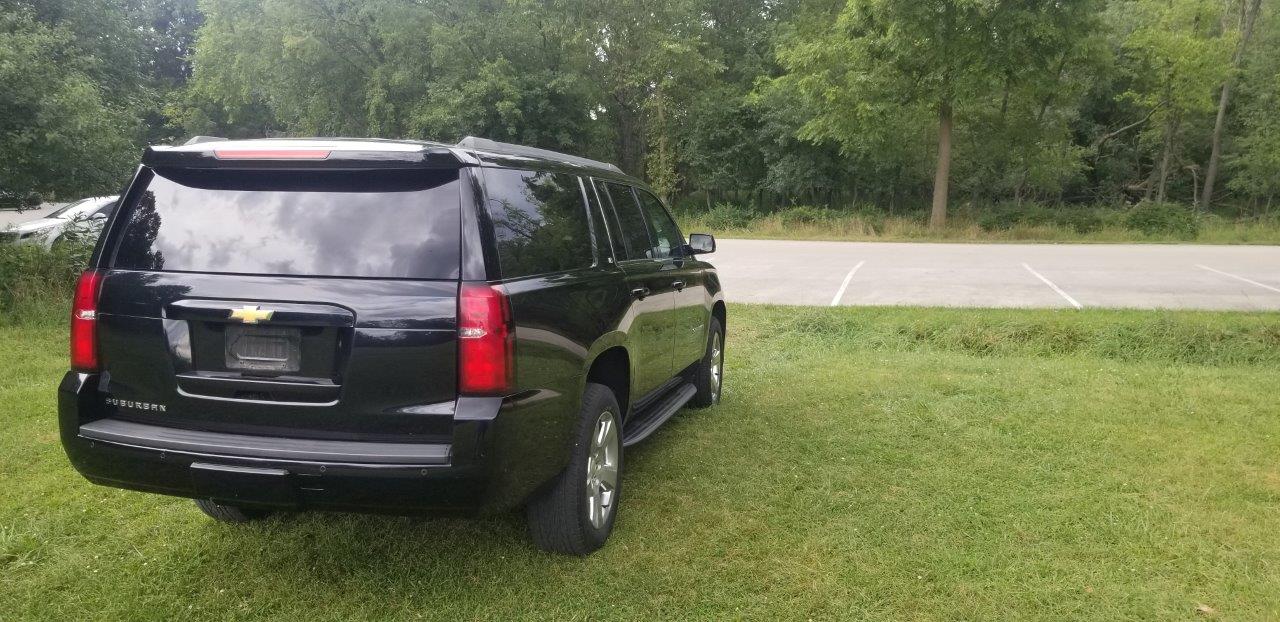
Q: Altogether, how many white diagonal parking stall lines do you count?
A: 3